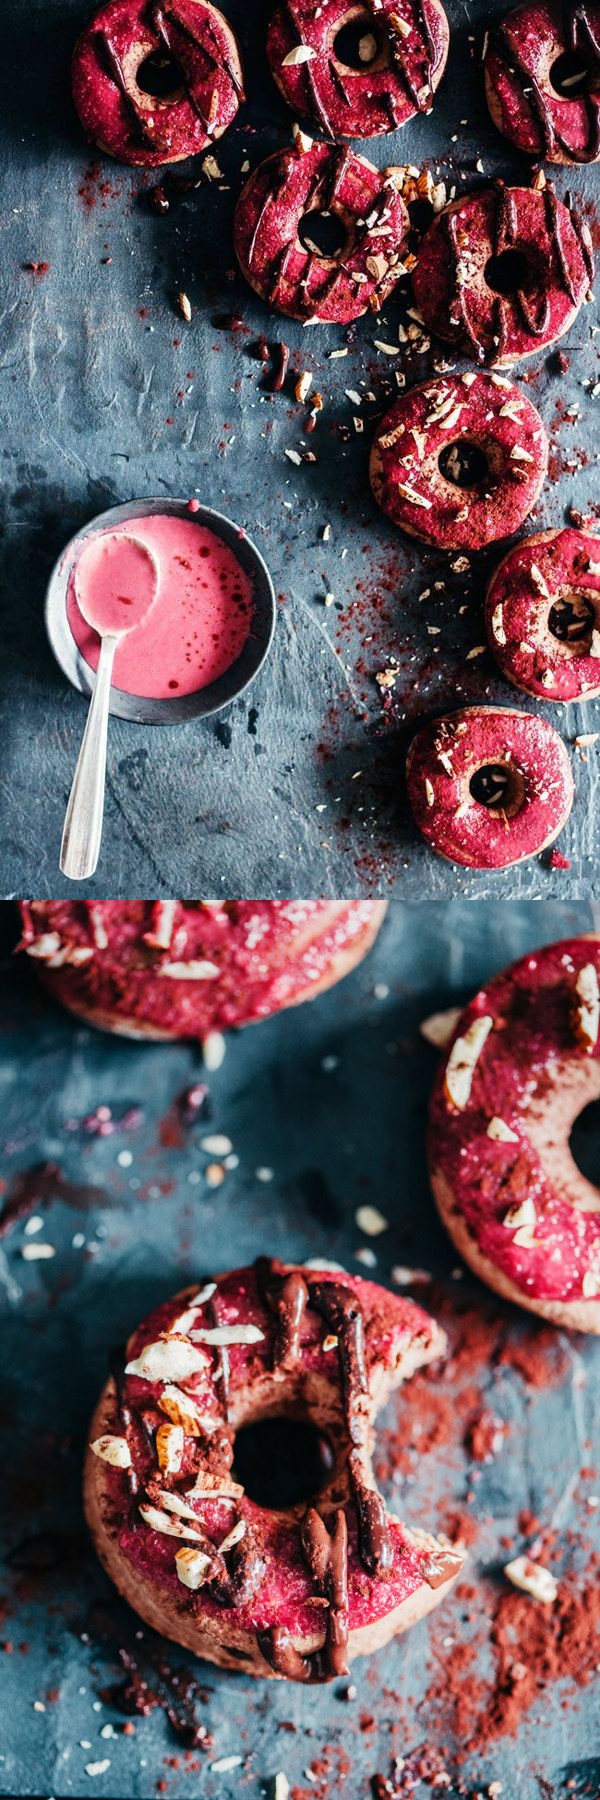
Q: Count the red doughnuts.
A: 11